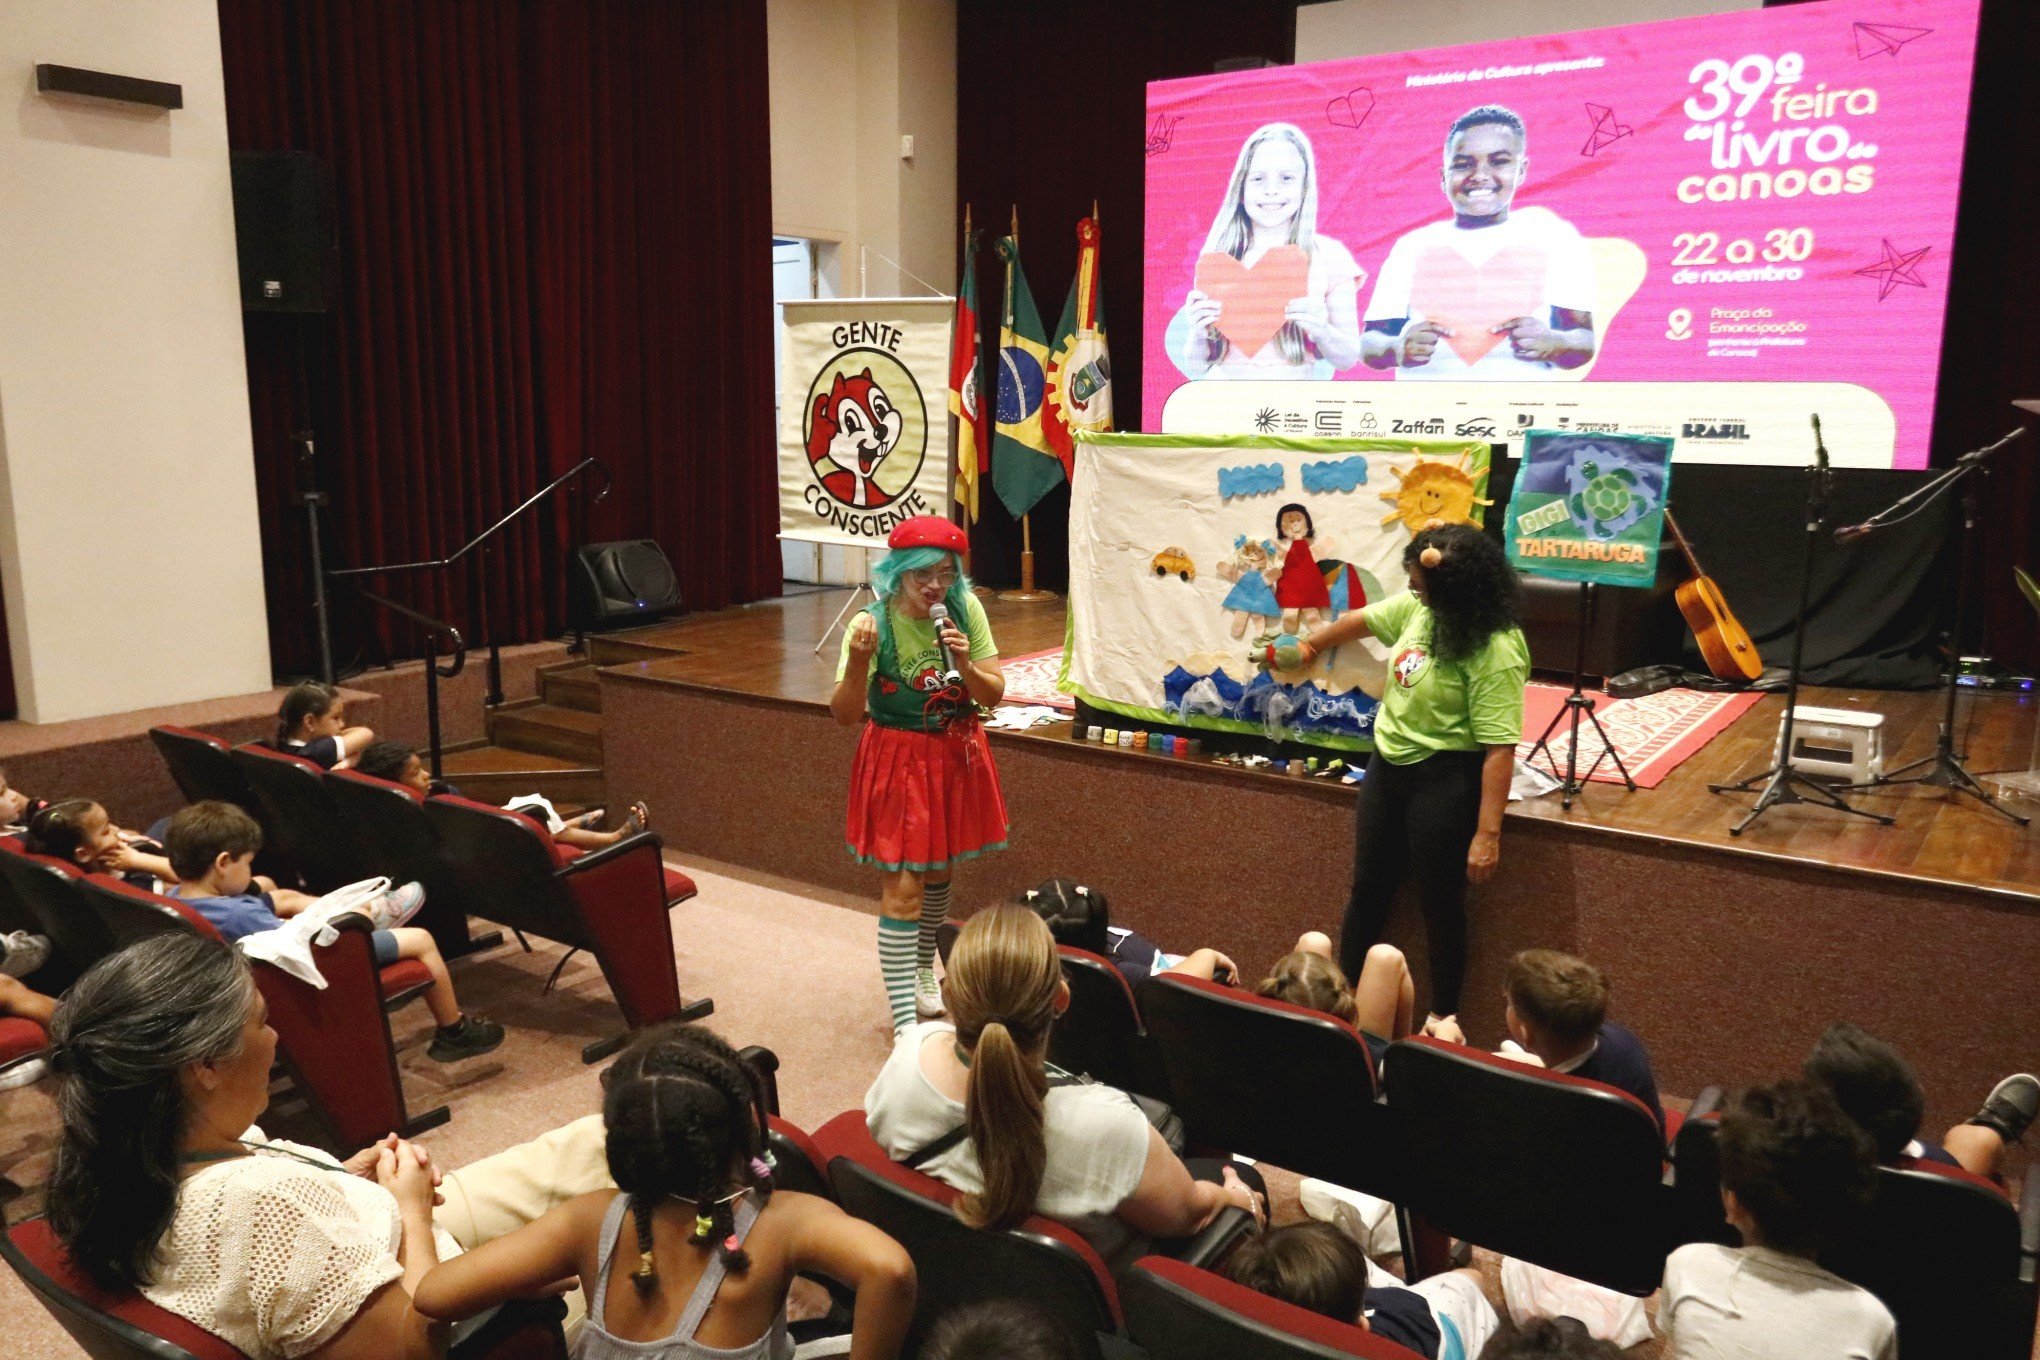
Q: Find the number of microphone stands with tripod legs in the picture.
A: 2